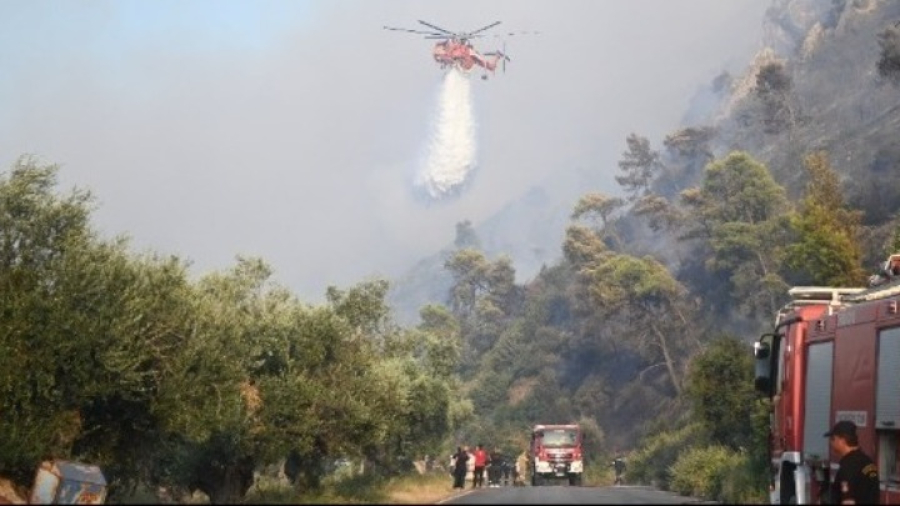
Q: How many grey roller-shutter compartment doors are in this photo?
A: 2